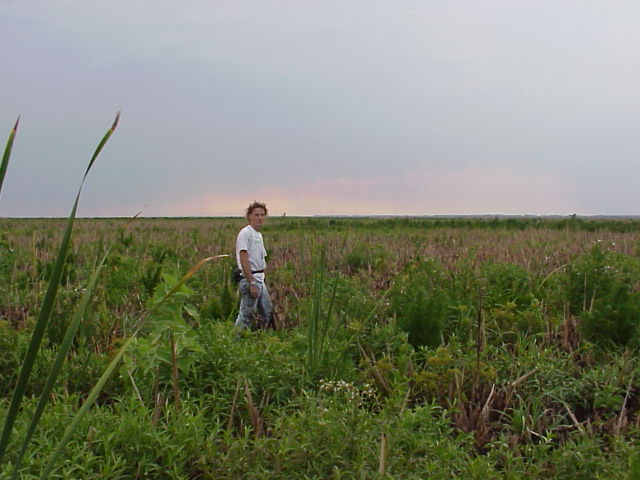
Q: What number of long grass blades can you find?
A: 4